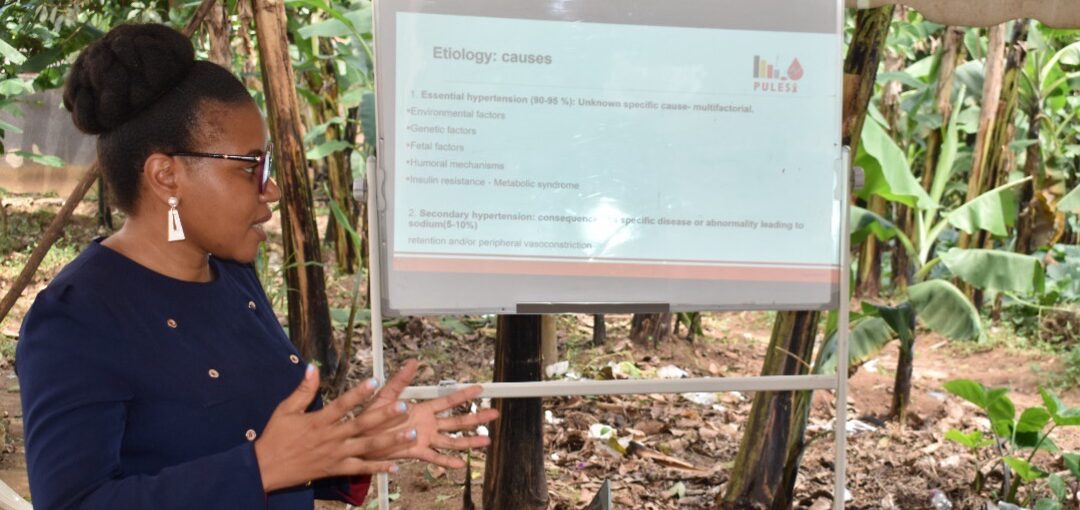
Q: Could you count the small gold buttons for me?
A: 5